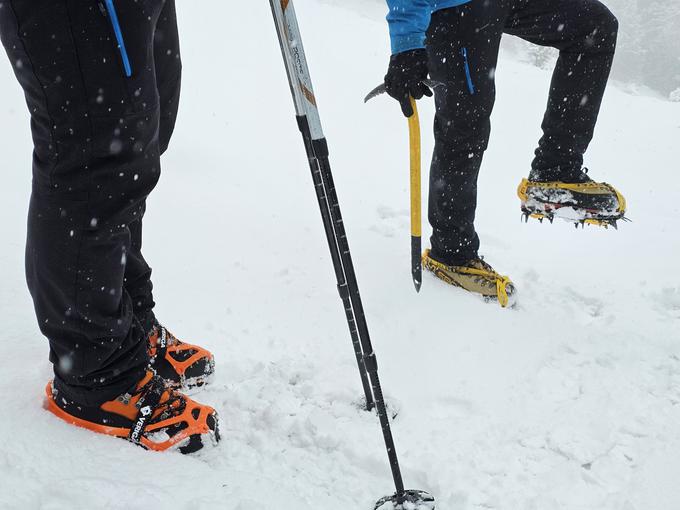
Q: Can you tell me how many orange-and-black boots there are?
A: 2